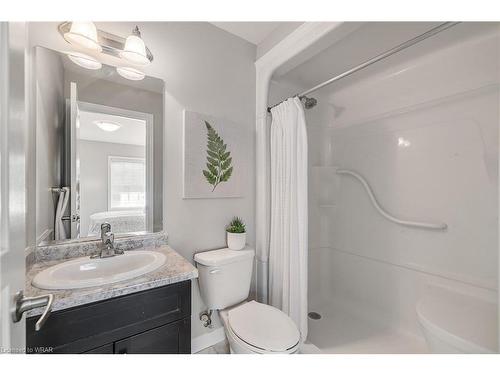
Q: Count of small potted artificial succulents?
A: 1